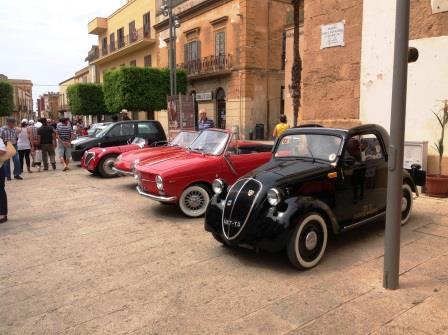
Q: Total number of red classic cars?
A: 3